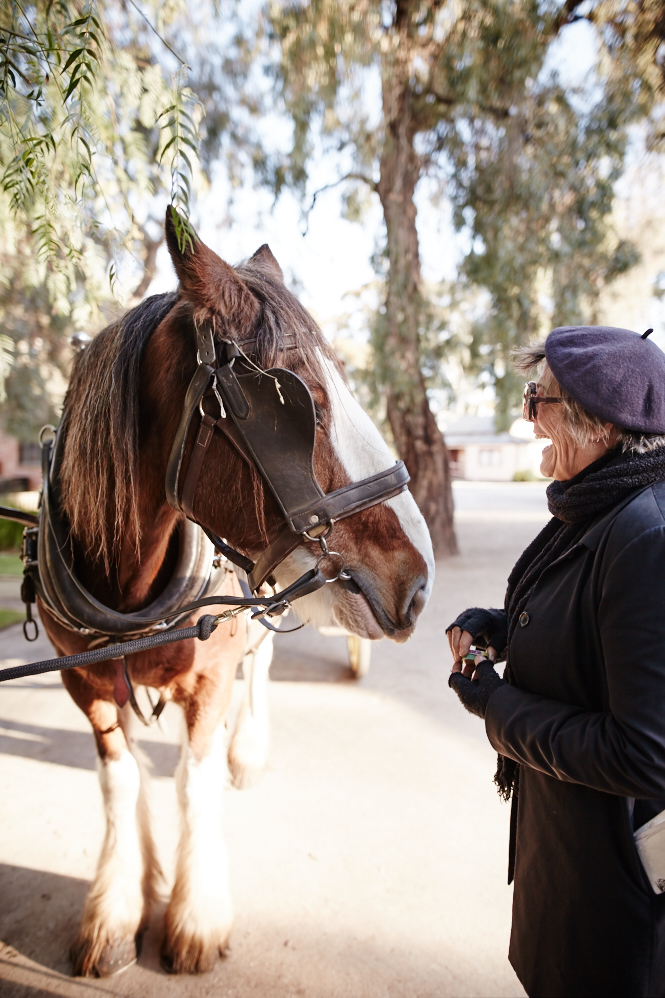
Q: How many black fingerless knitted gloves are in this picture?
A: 2